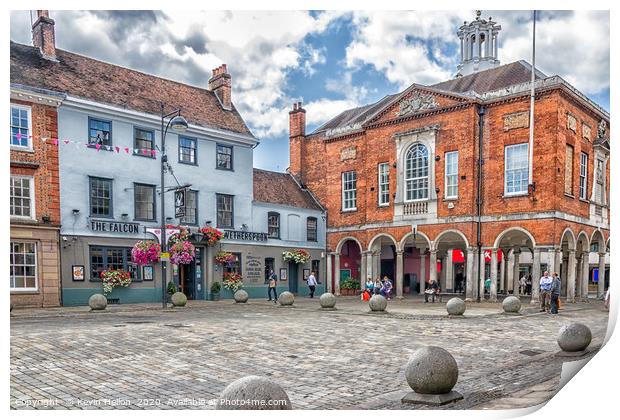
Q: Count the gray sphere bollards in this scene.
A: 11